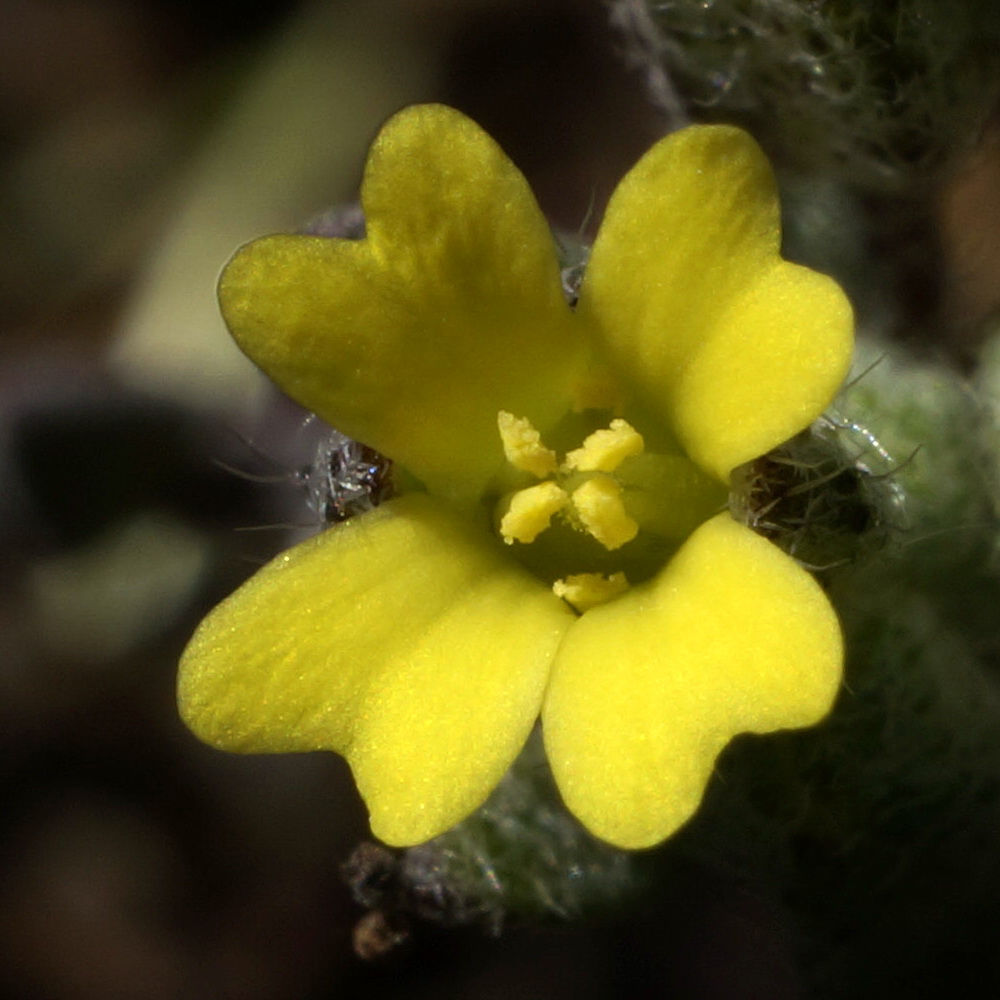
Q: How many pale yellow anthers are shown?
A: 5